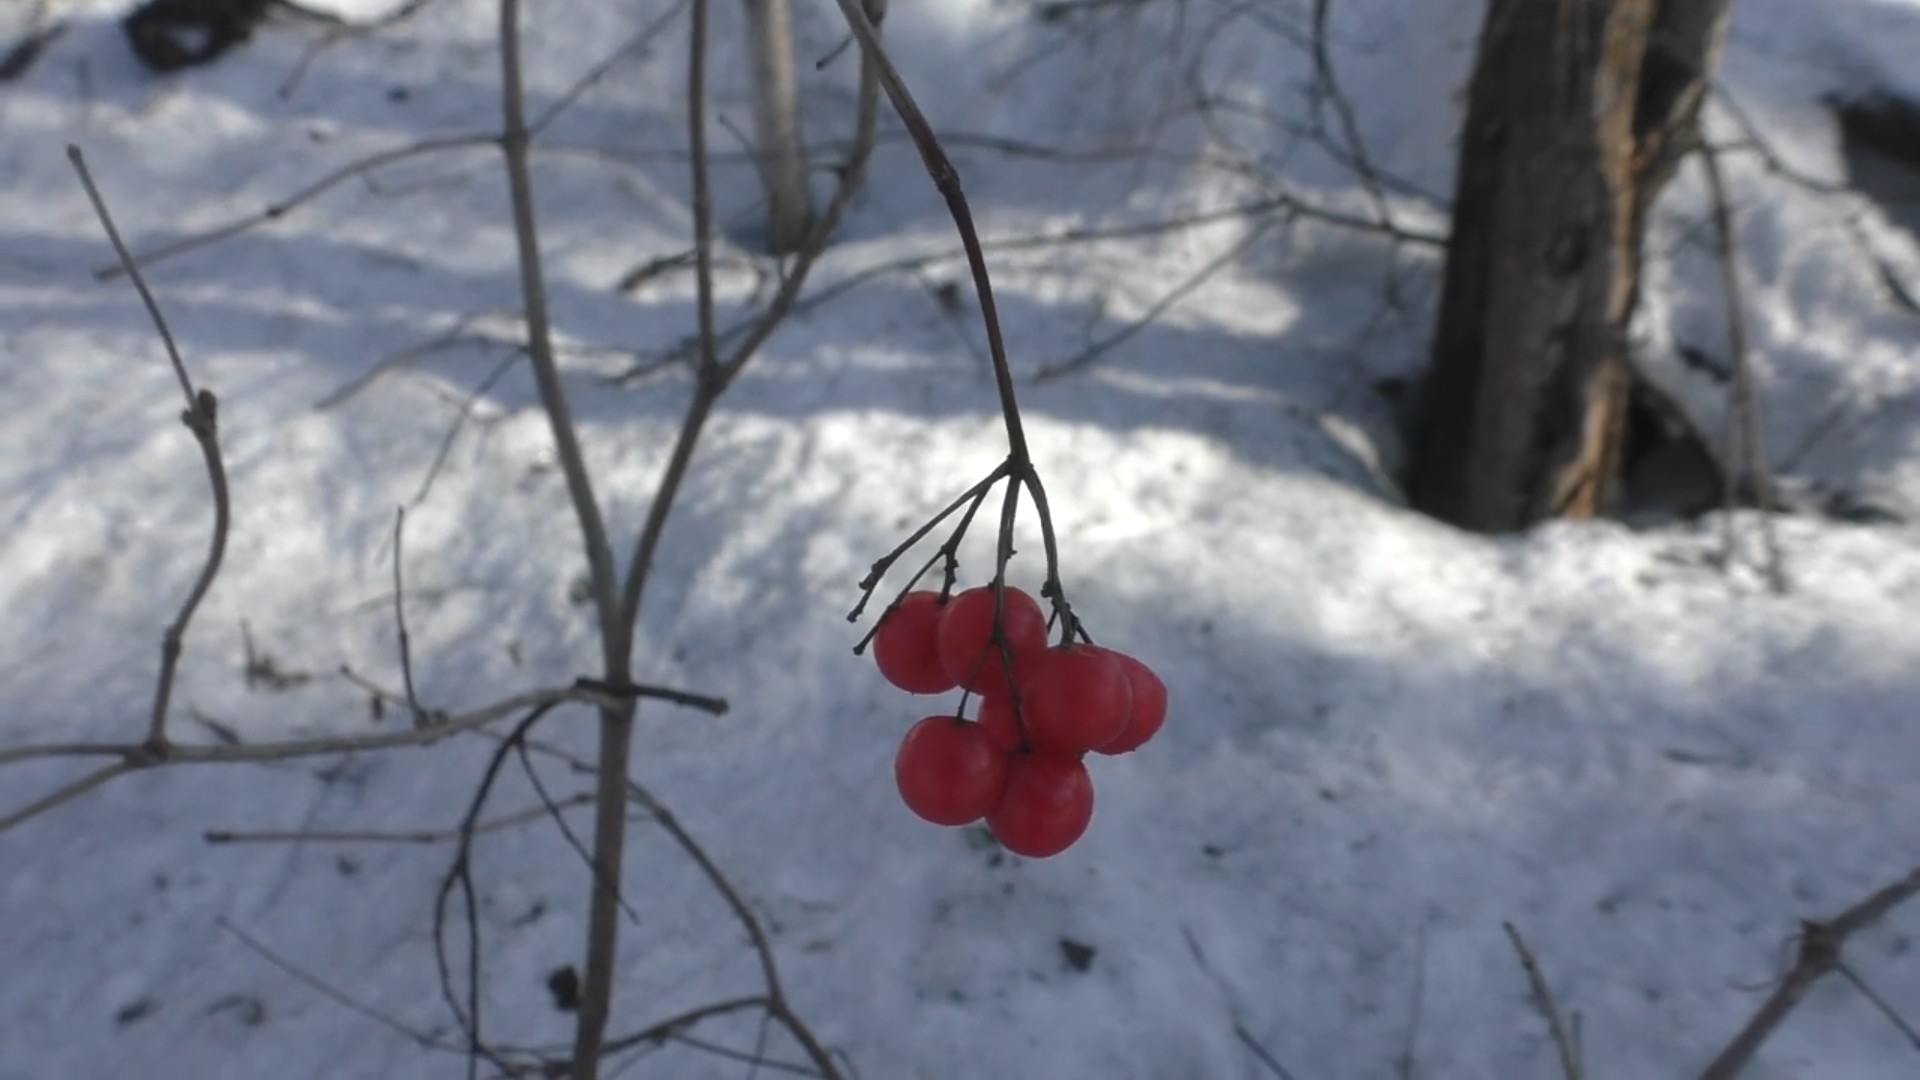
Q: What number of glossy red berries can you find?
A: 7